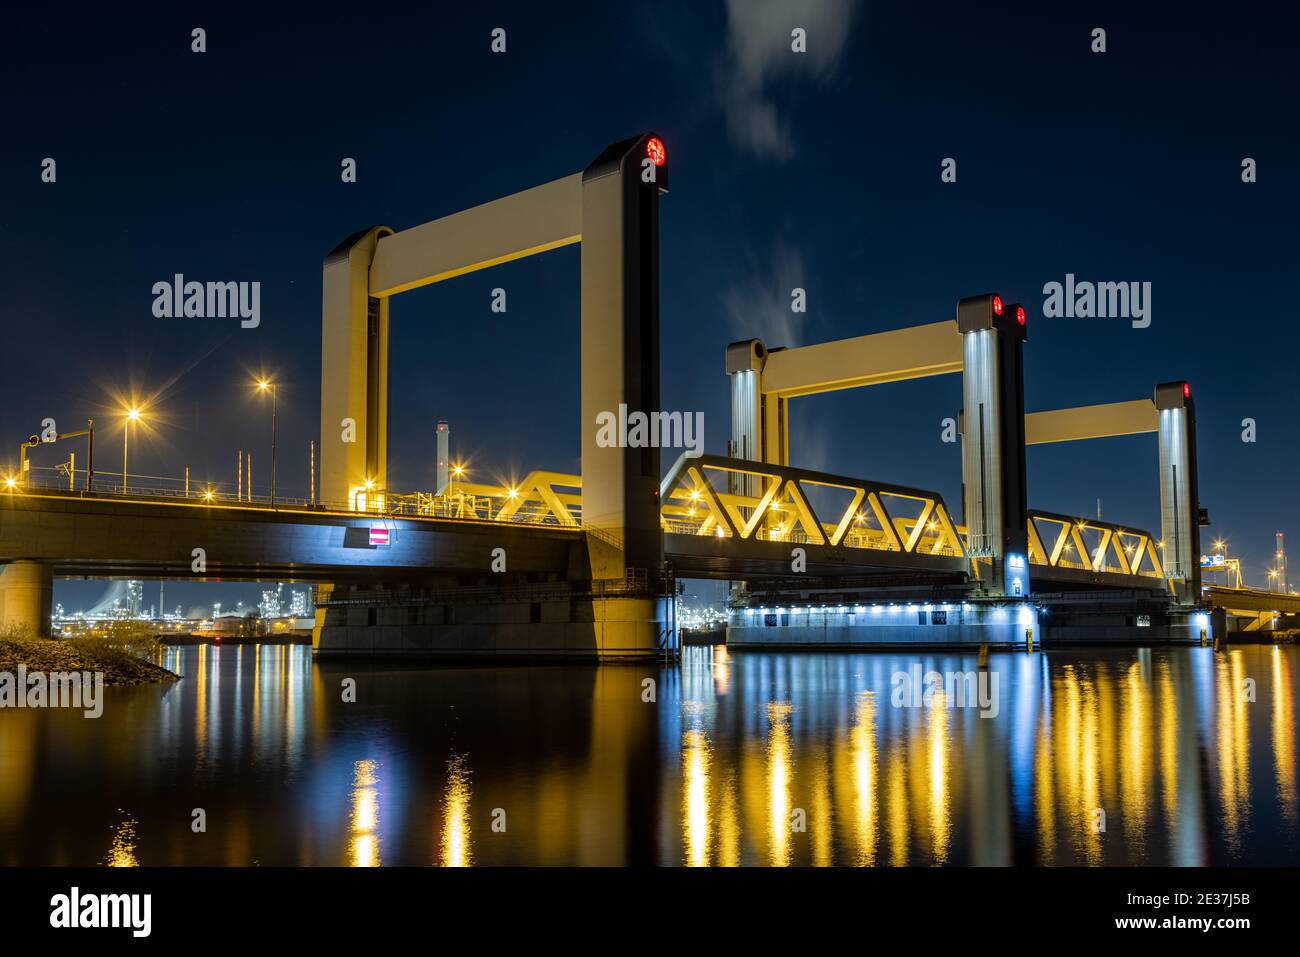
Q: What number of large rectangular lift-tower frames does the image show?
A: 3